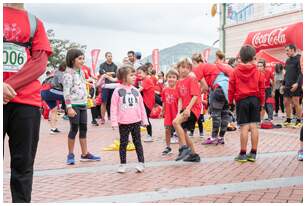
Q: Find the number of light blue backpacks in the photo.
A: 1